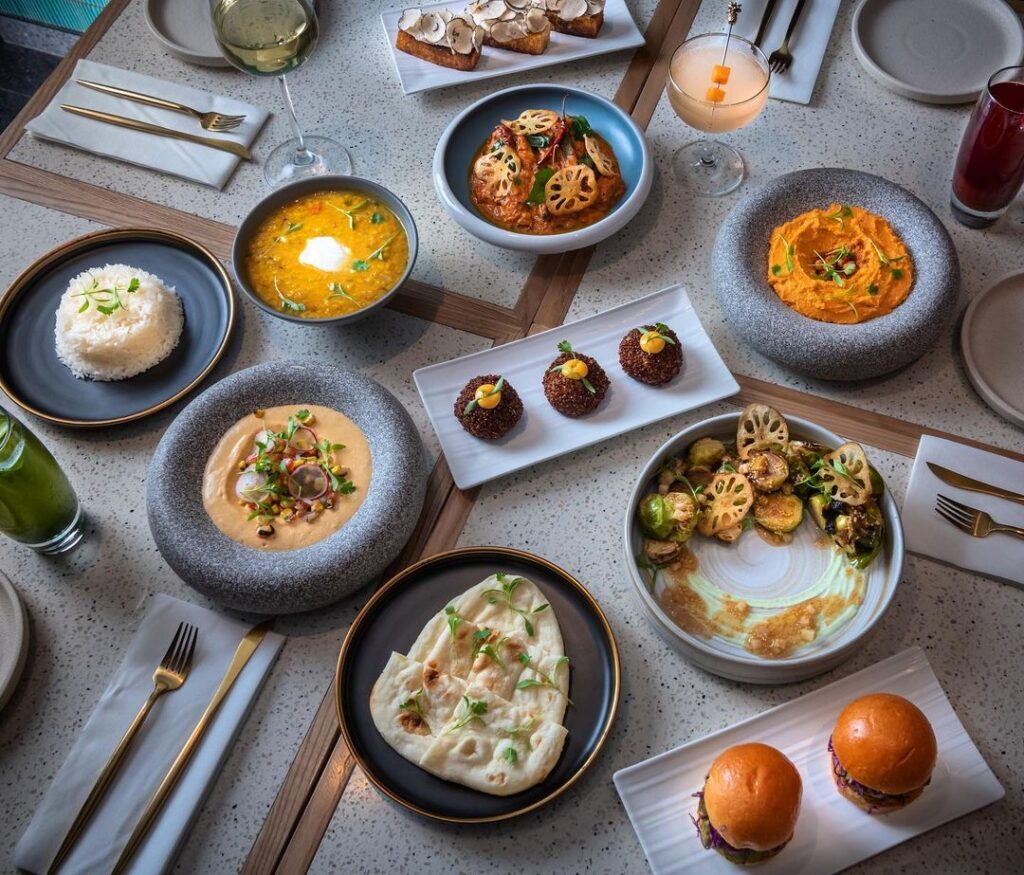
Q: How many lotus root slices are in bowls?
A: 7